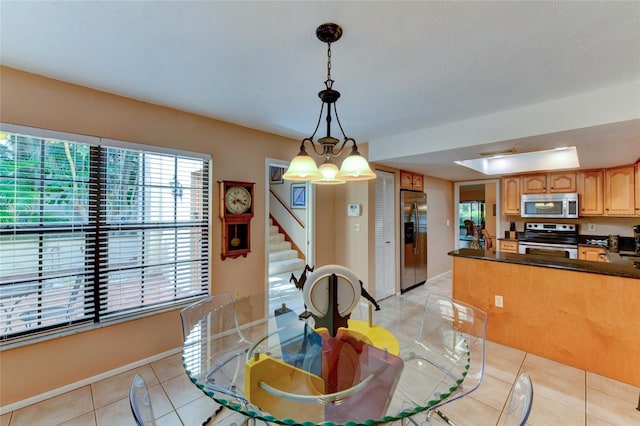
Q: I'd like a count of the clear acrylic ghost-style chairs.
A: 4